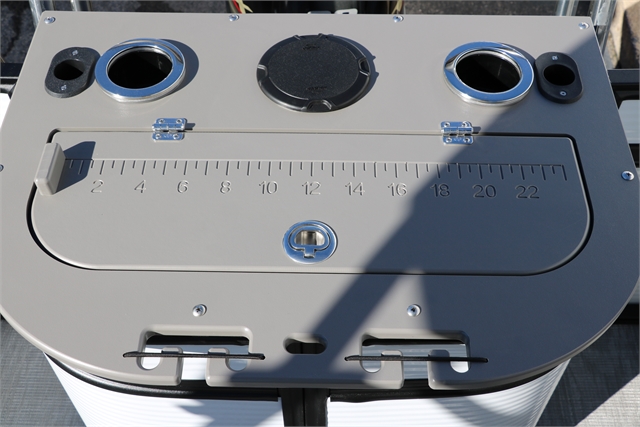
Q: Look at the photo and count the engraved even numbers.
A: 11